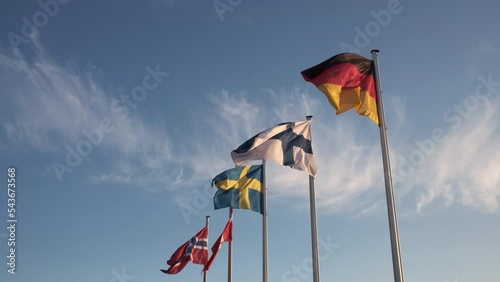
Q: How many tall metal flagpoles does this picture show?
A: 5